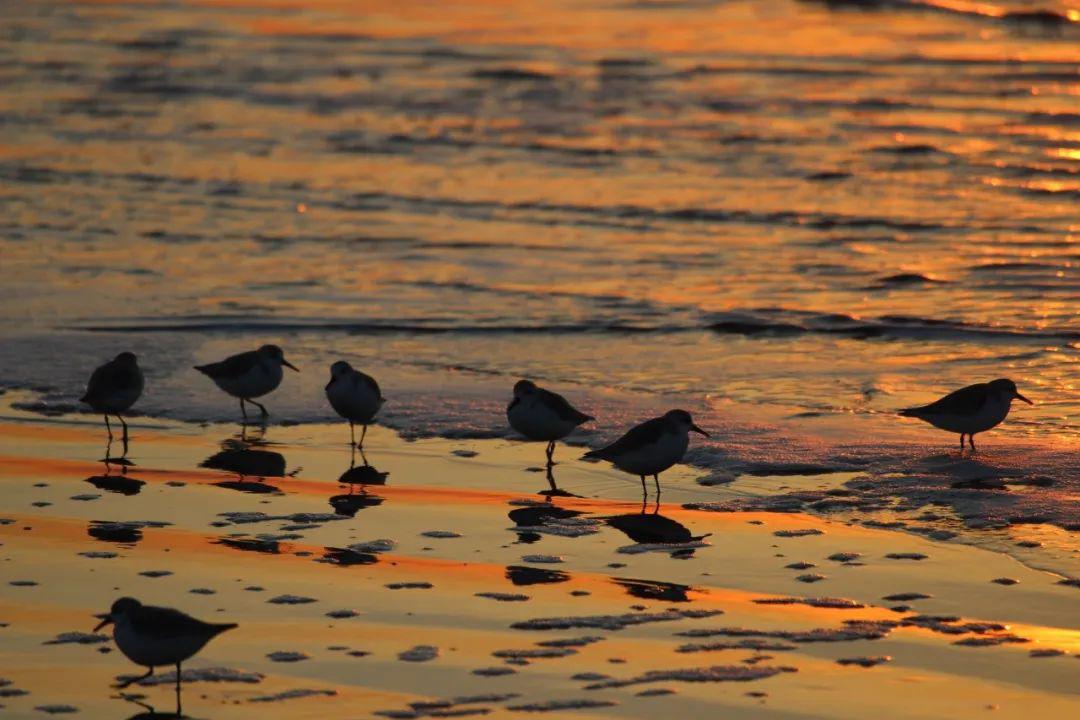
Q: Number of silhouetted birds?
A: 7